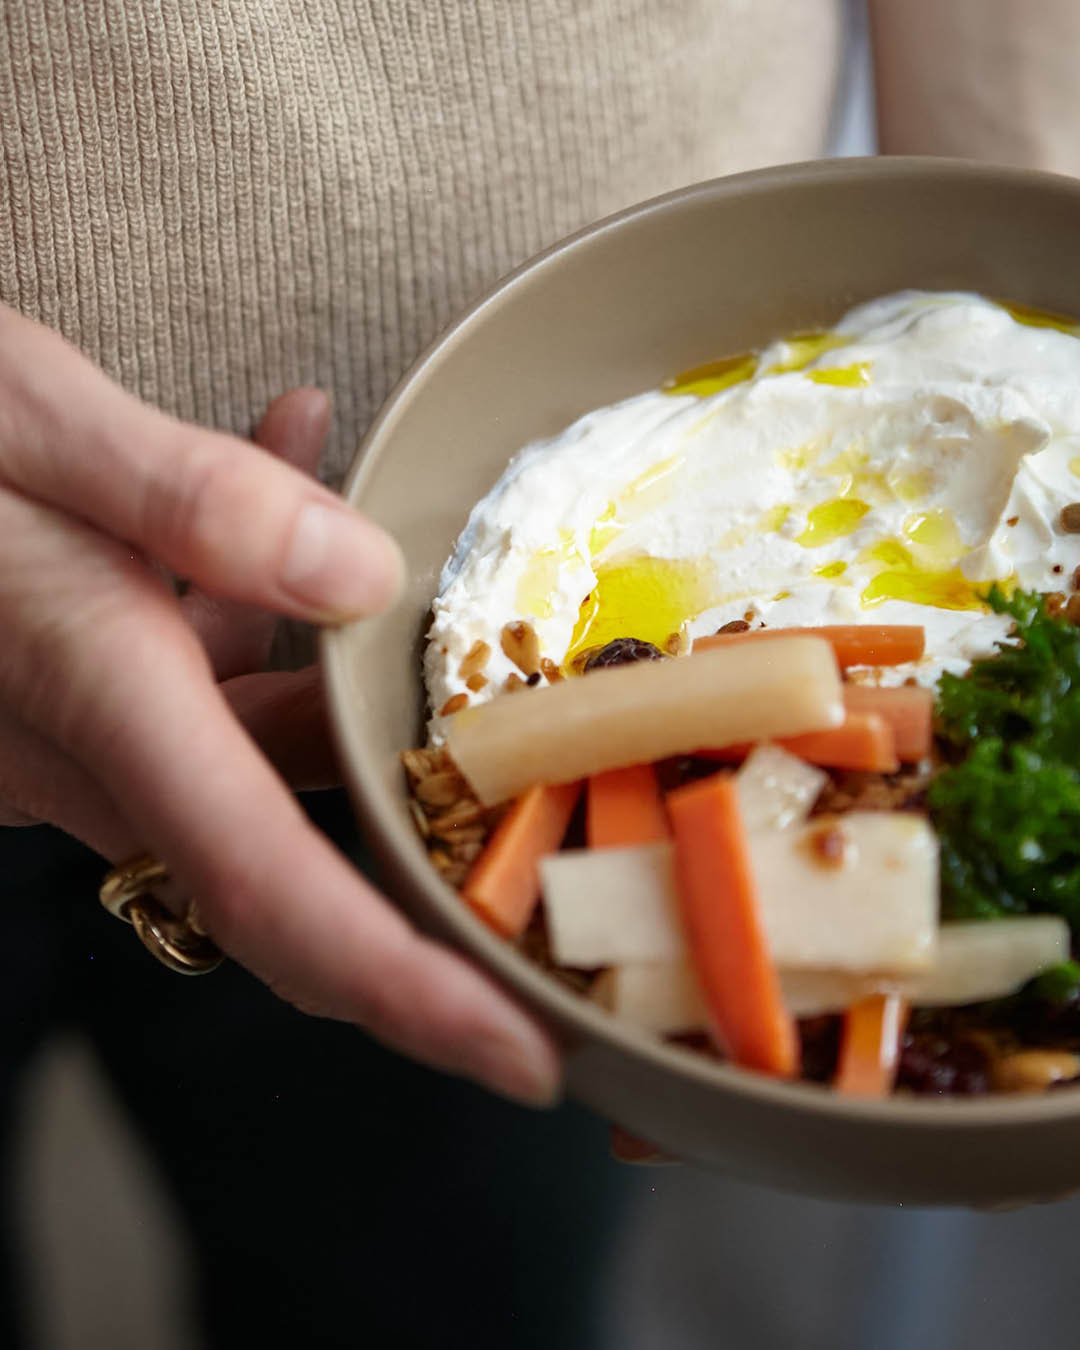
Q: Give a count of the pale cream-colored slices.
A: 4